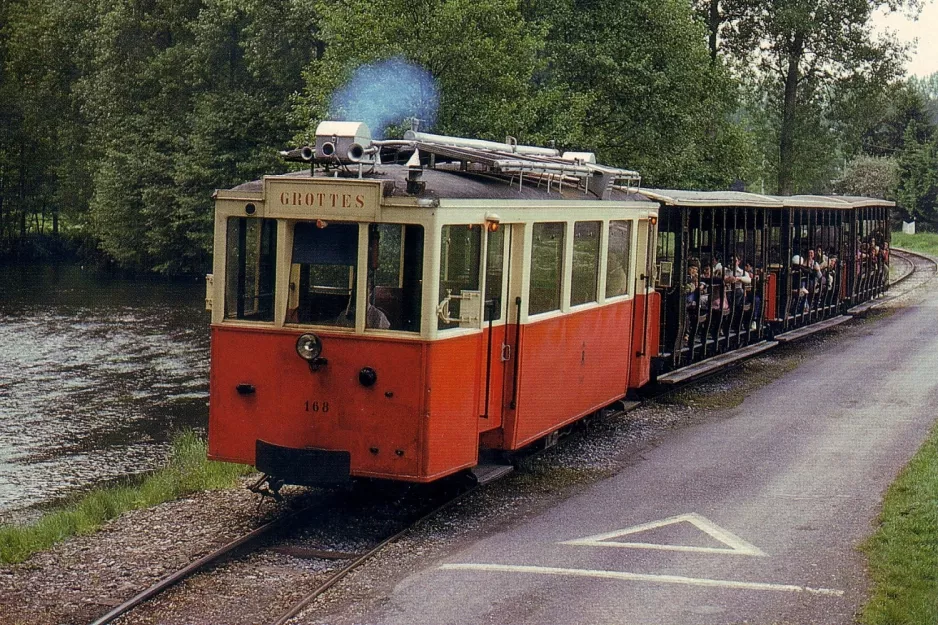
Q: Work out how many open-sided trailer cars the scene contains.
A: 3